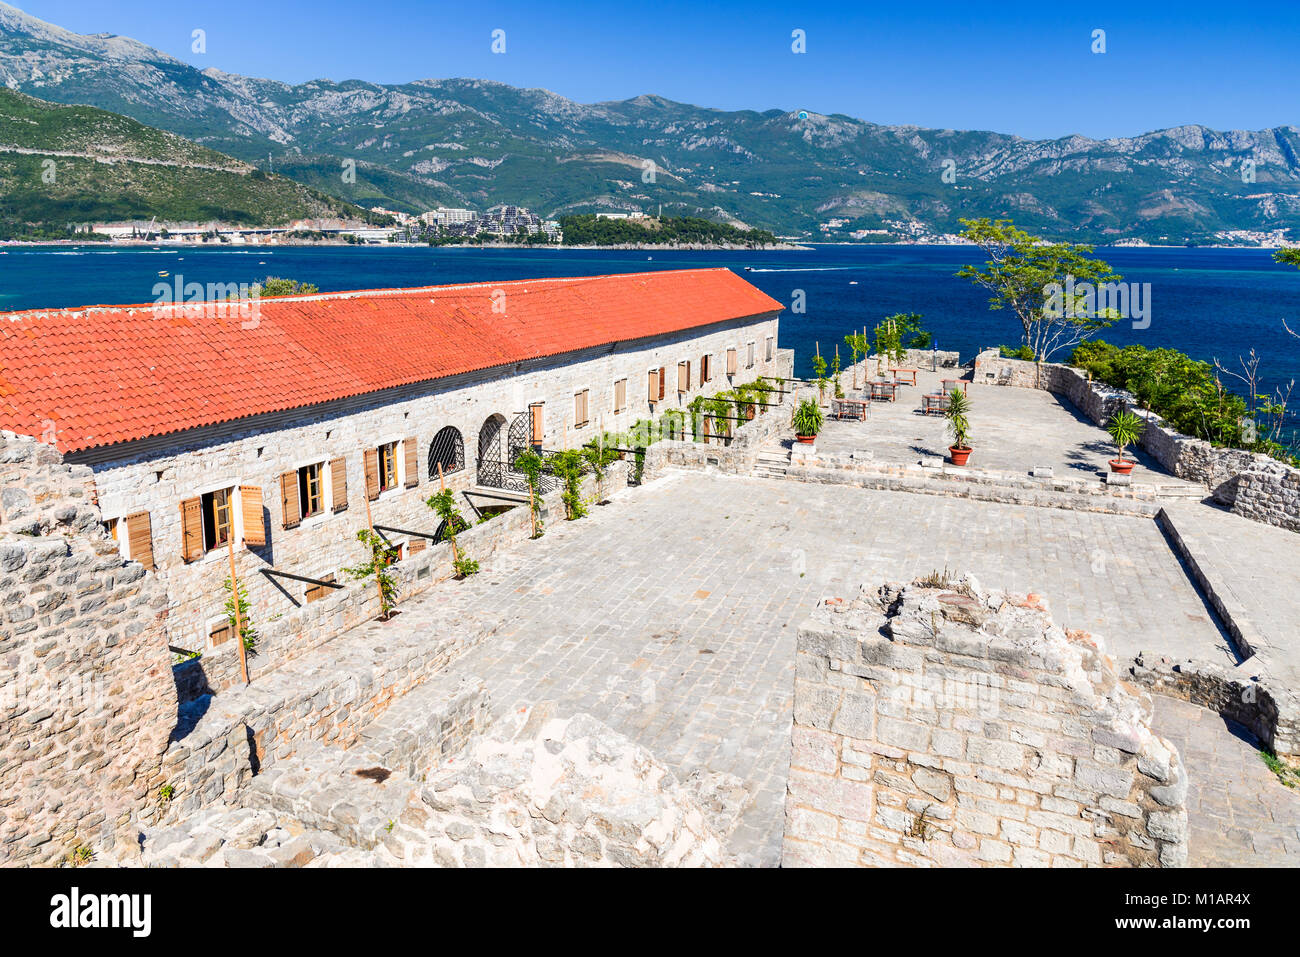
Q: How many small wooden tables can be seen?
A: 5